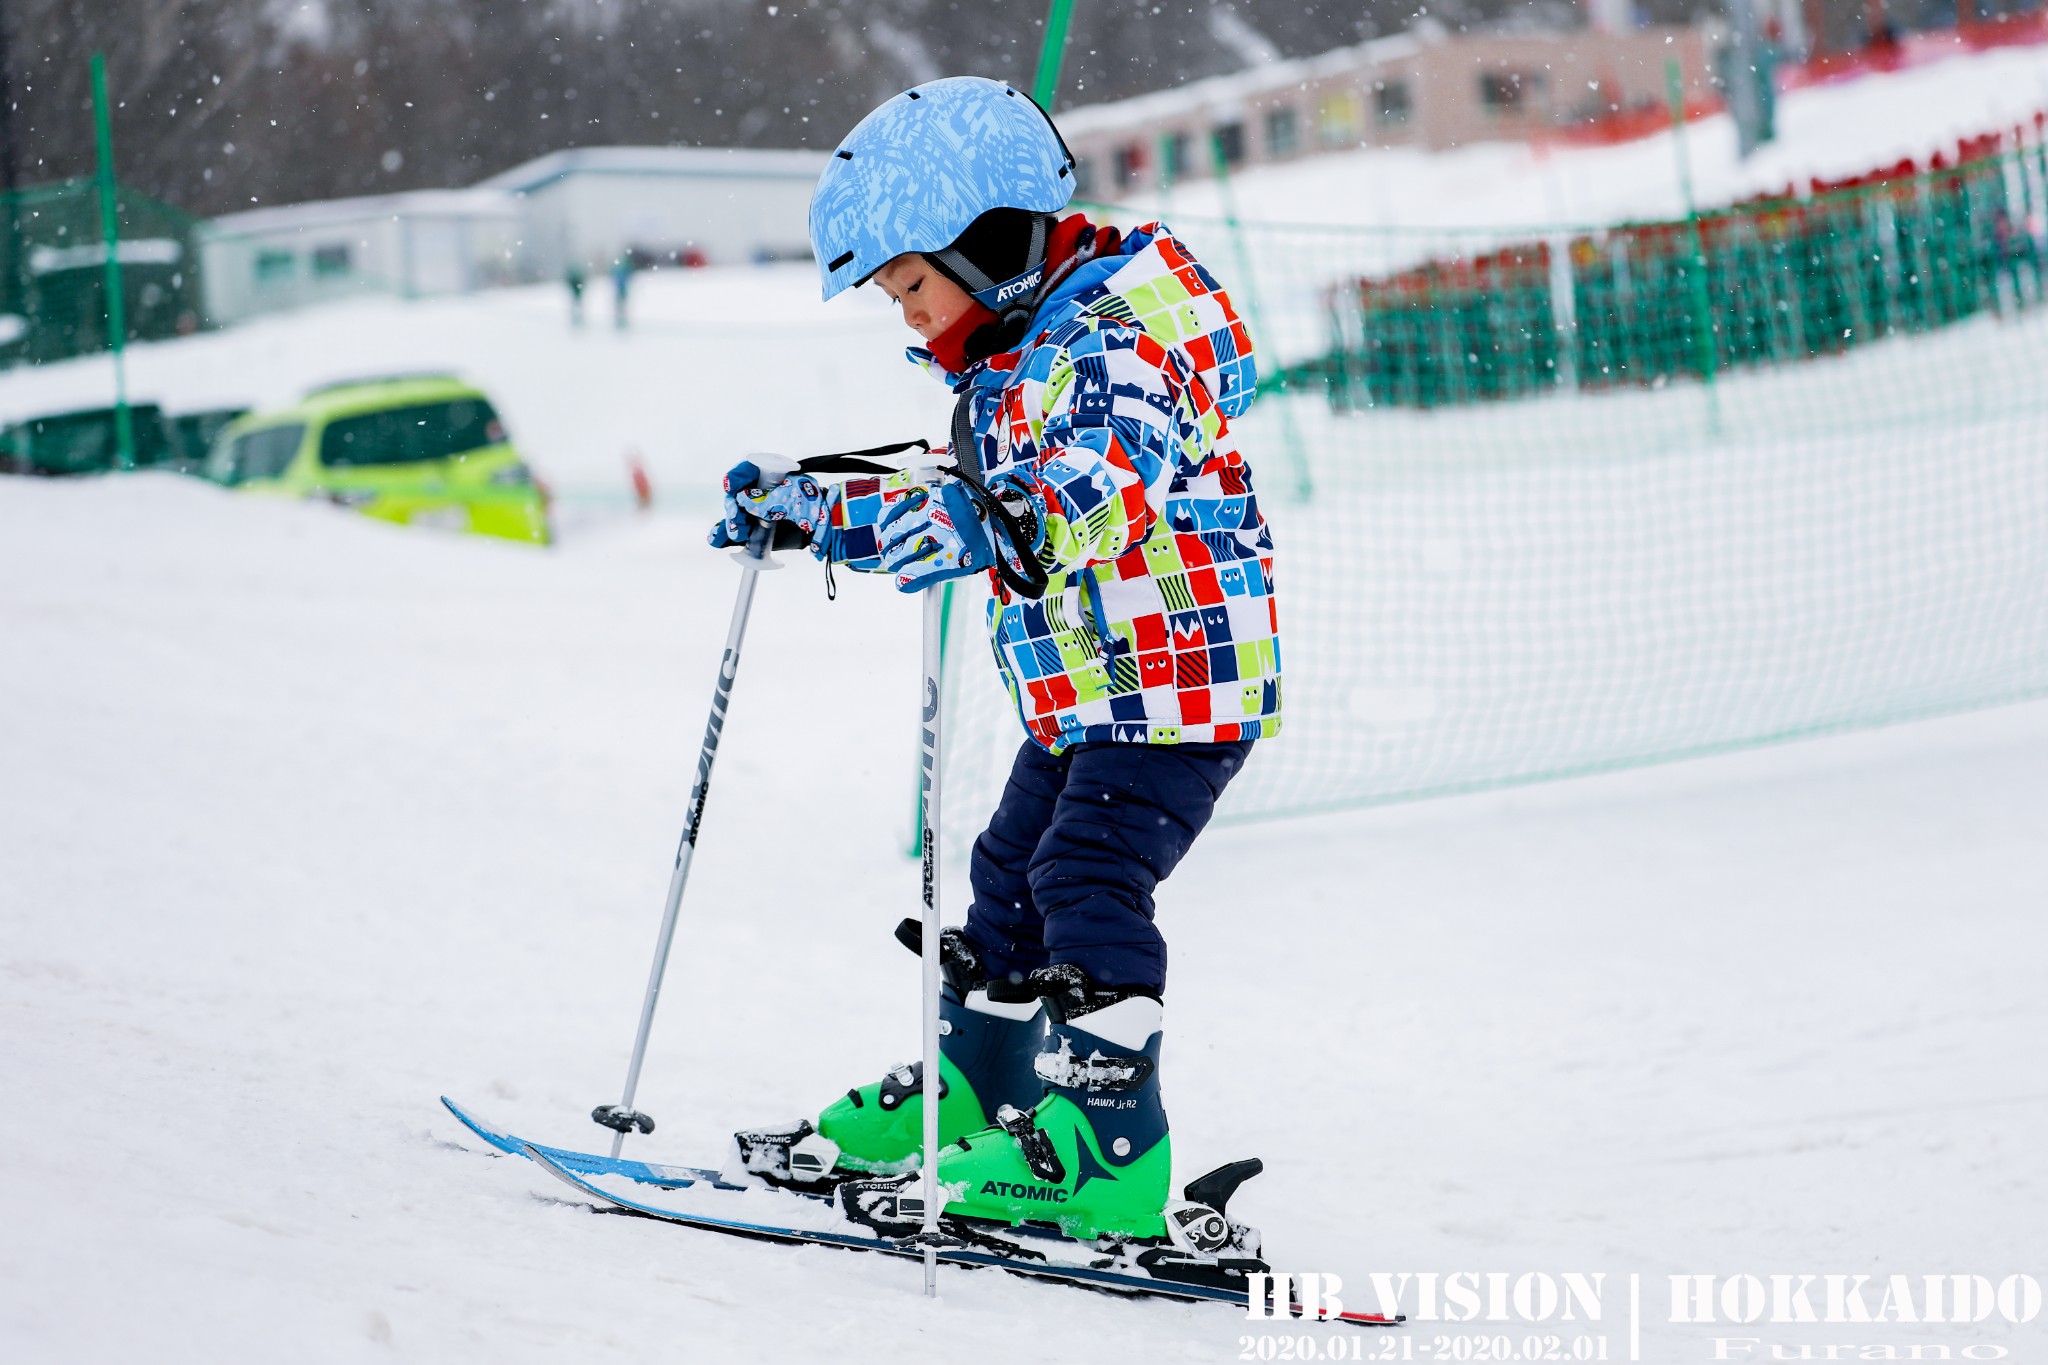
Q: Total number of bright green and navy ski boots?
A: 2